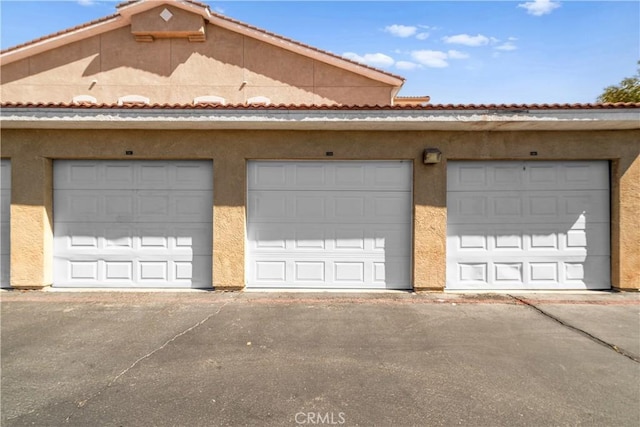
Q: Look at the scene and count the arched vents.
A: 4